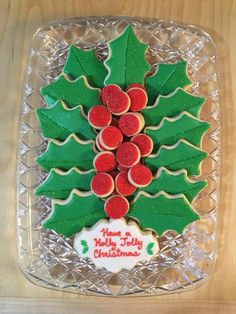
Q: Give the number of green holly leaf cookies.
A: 13